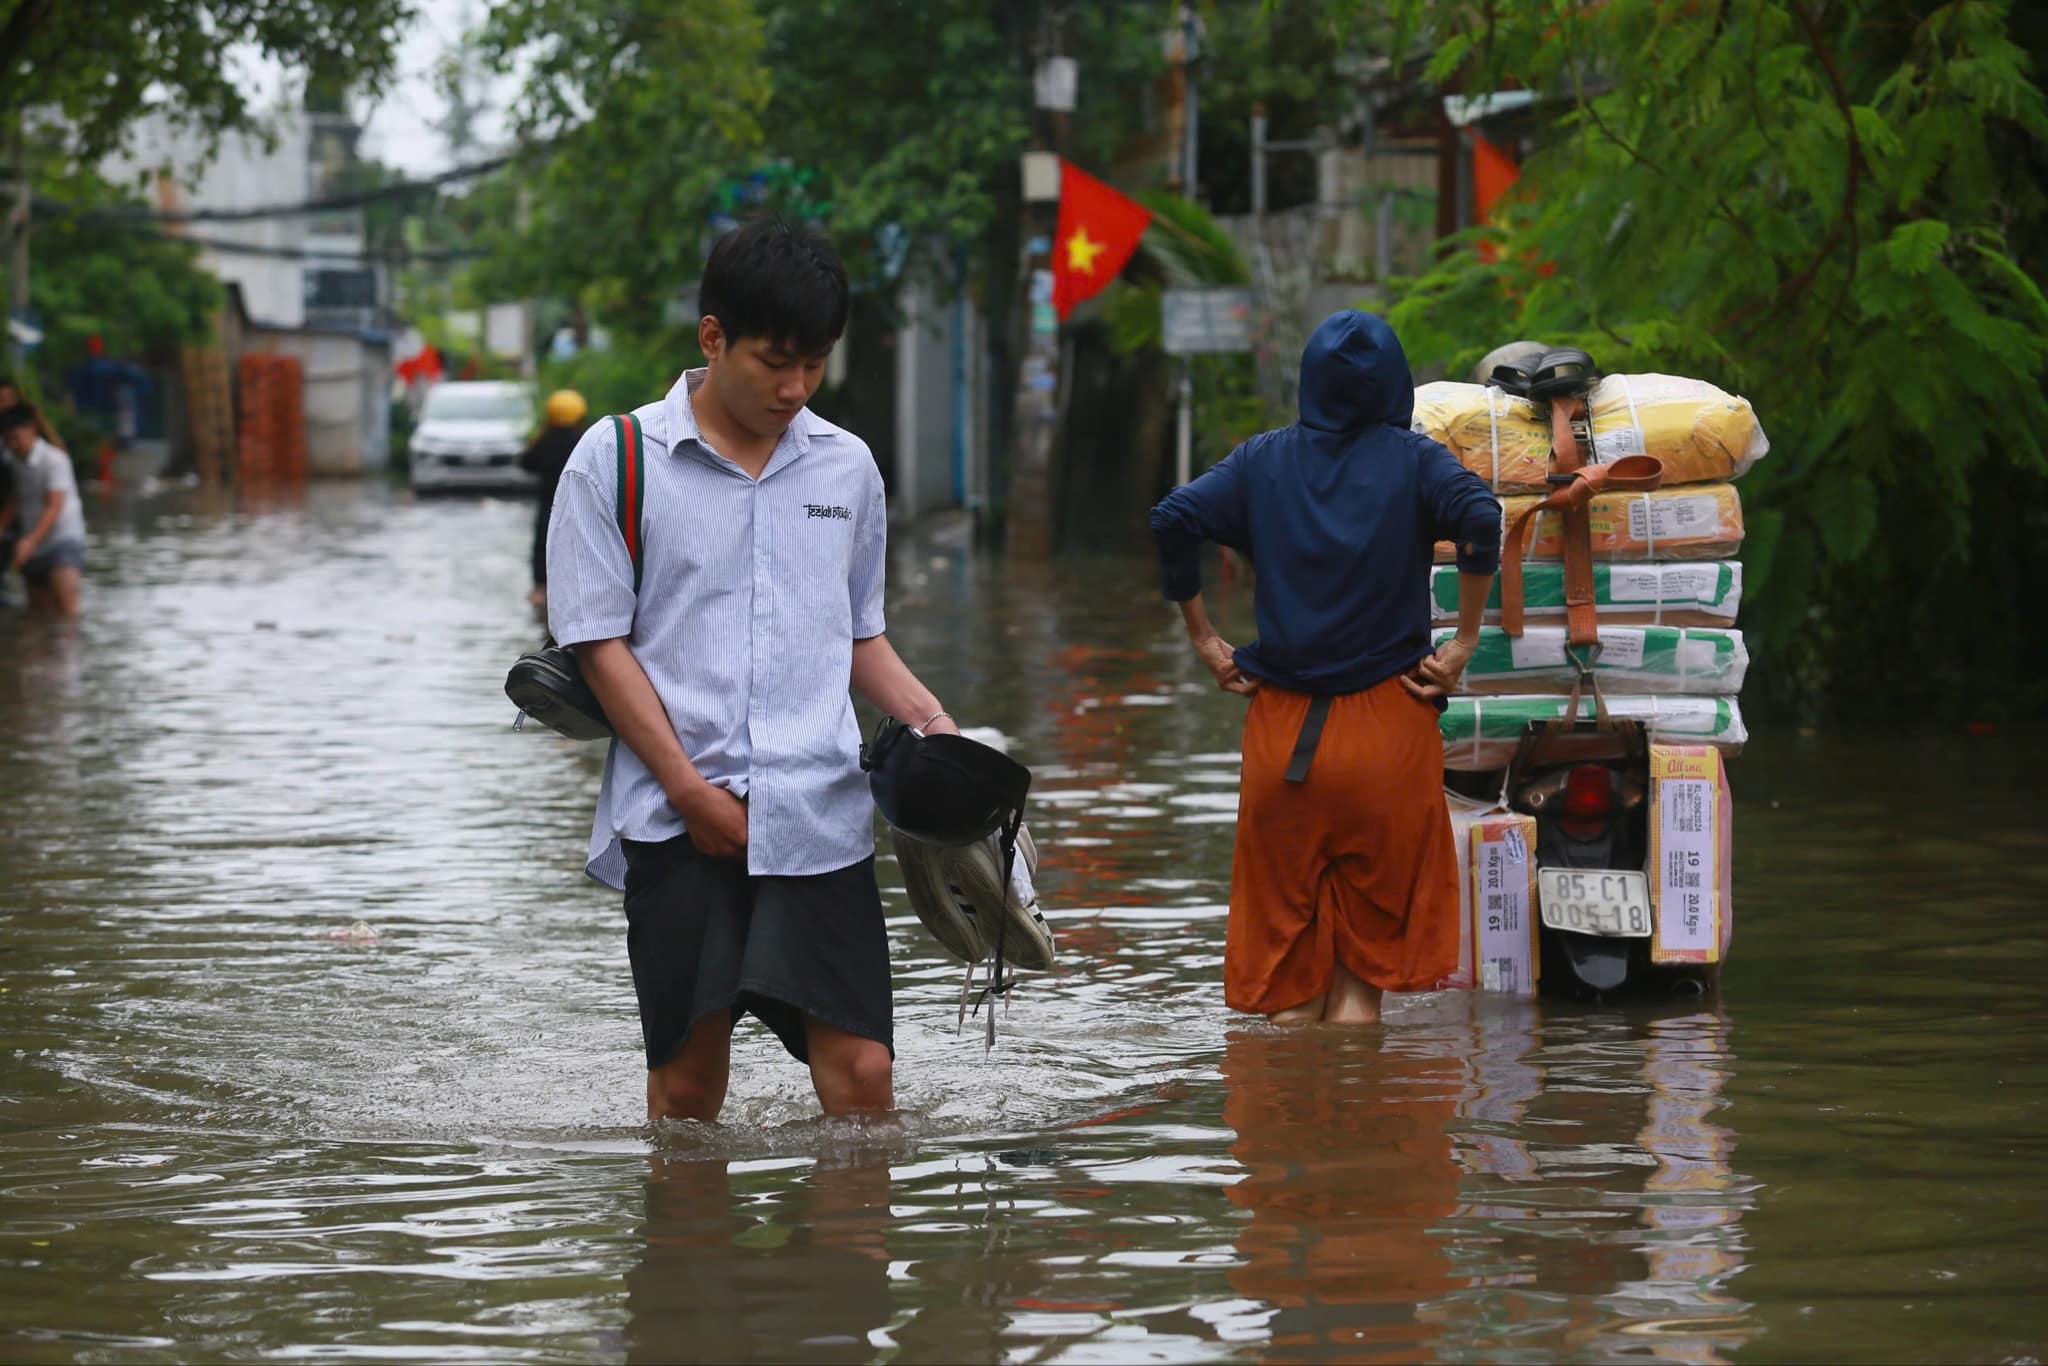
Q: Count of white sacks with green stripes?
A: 3